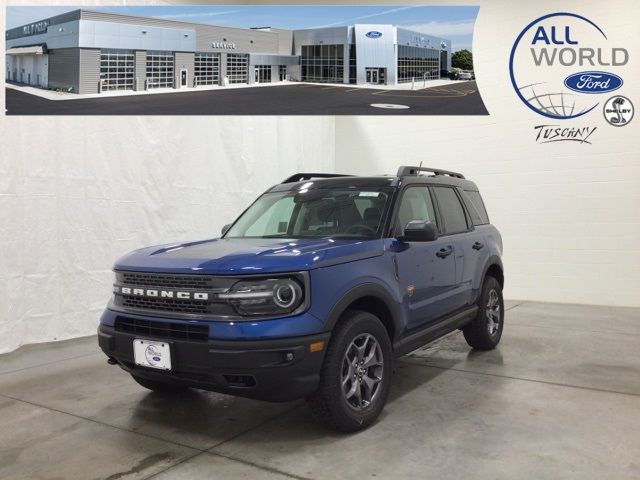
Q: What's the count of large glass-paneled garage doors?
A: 4